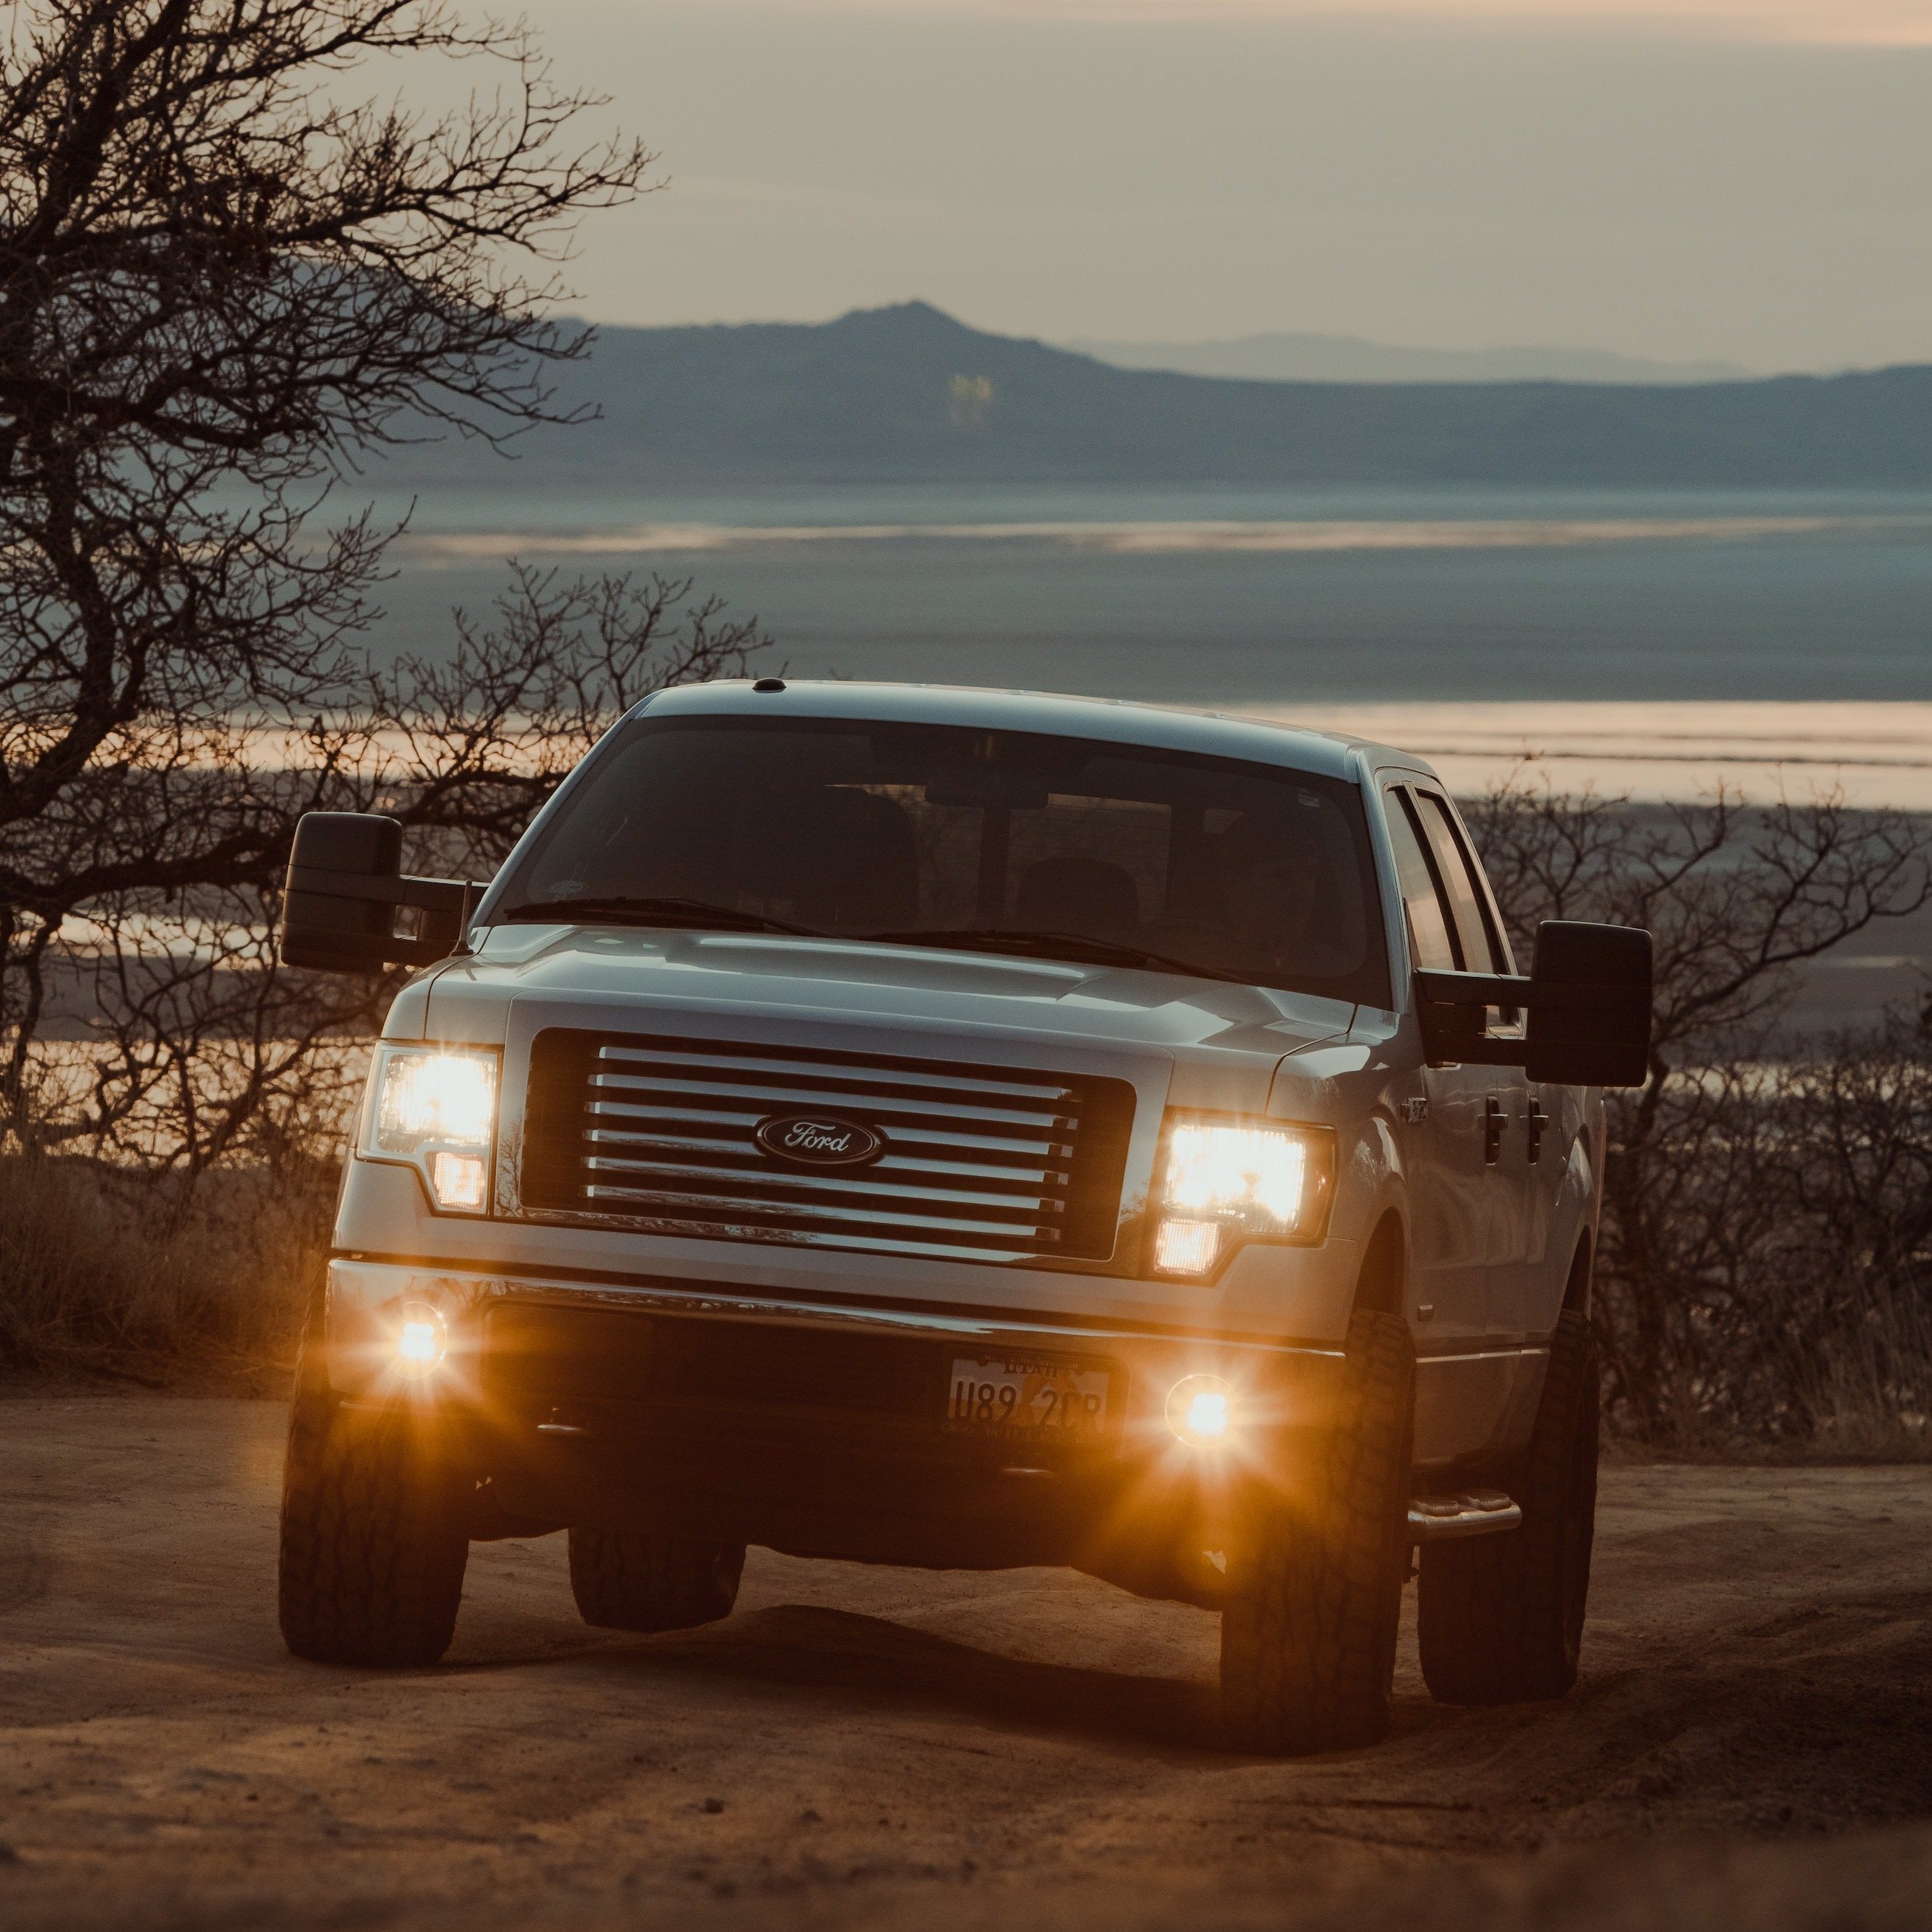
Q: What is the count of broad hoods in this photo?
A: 1